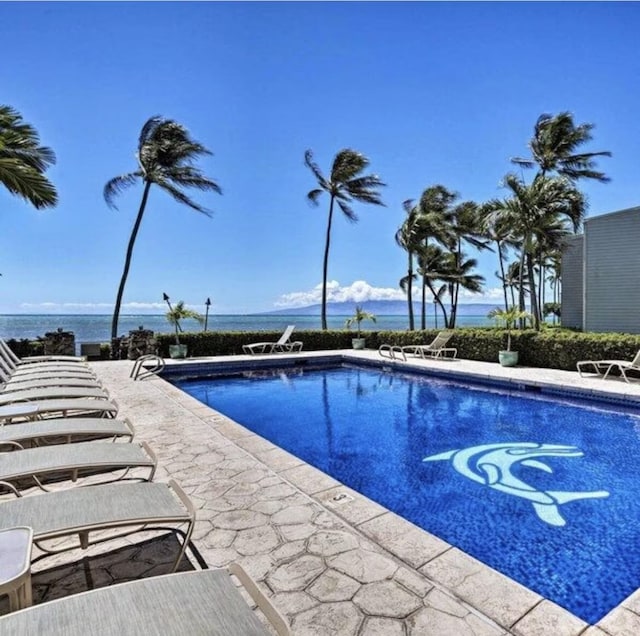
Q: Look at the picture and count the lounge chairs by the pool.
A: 14